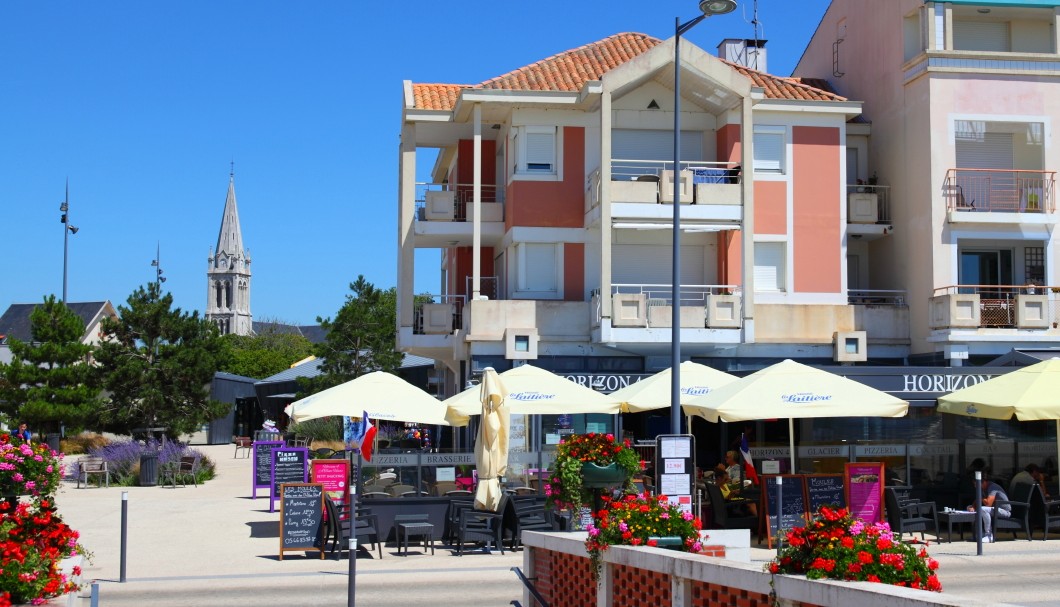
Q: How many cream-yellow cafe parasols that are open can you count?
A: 5